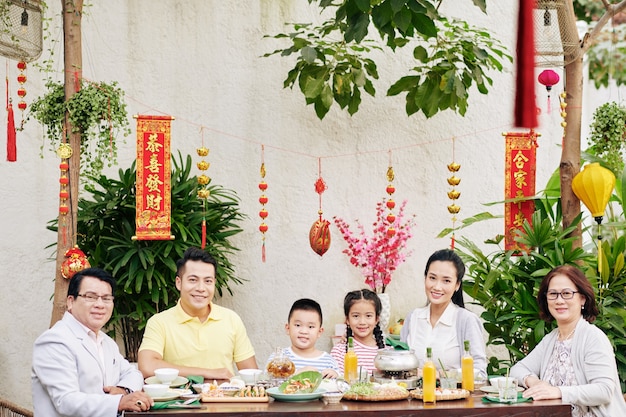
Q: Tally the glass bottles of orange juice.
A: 3